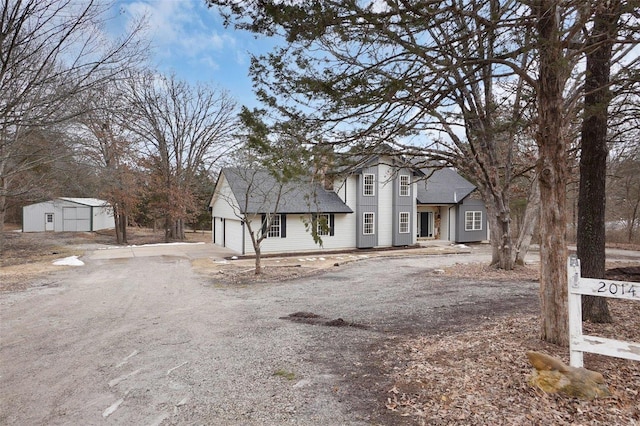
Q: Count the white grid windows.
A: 7